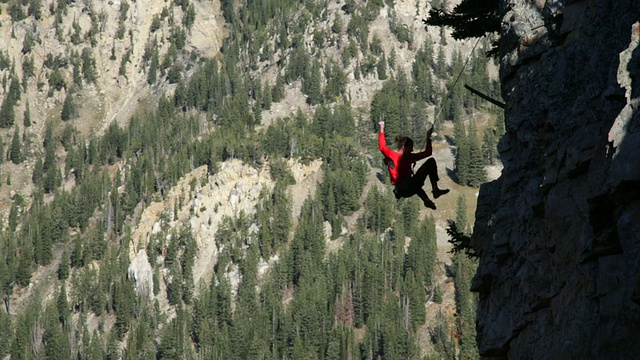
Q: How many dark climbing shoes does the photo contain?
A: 2